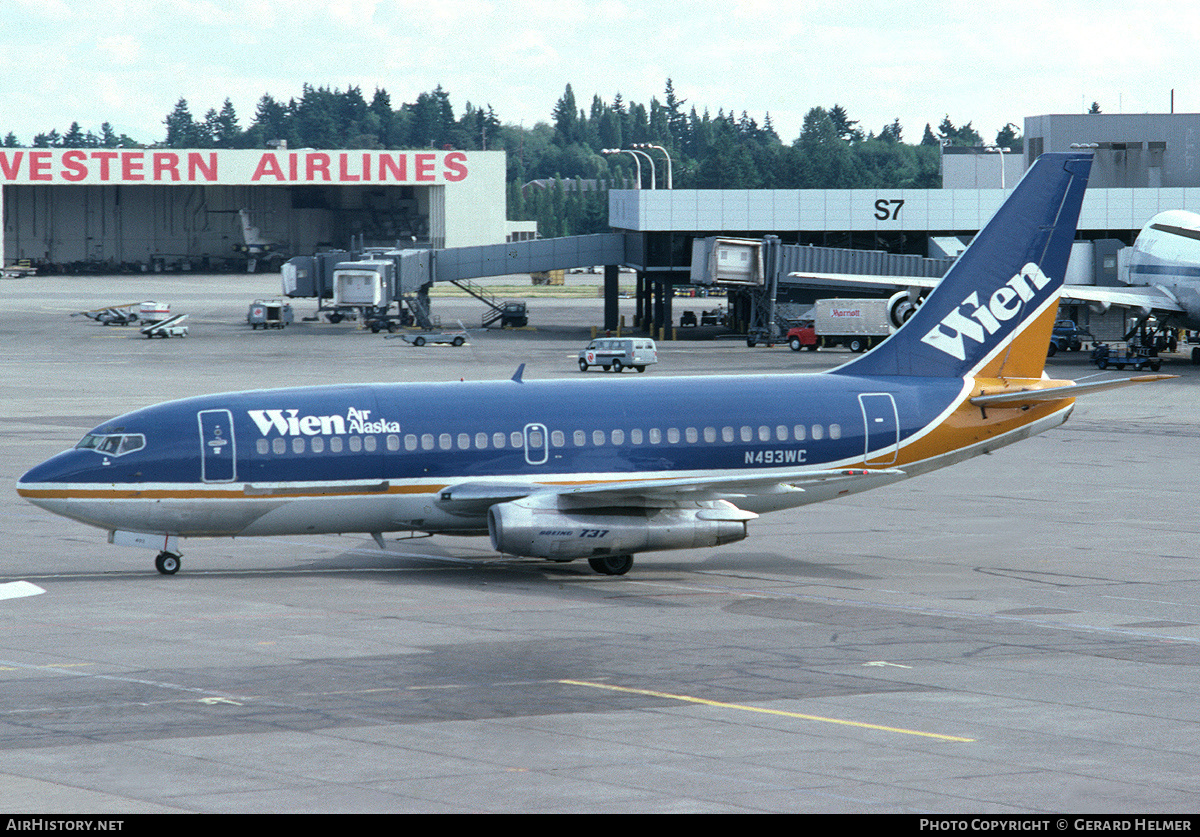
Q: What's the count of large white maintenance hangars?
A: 1